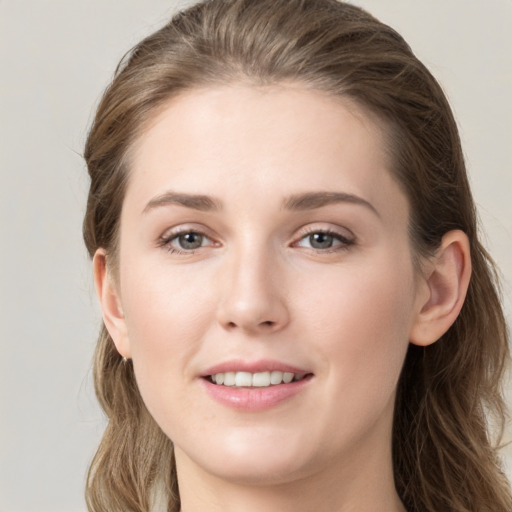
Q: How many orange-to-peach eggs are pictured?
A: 0